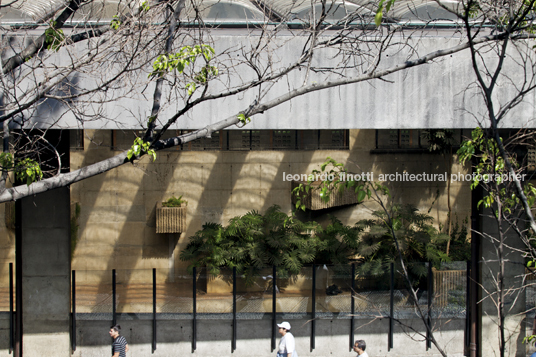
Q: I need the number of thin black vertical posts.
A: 12